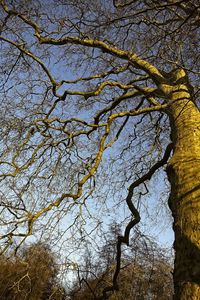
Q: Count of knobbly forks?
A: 0